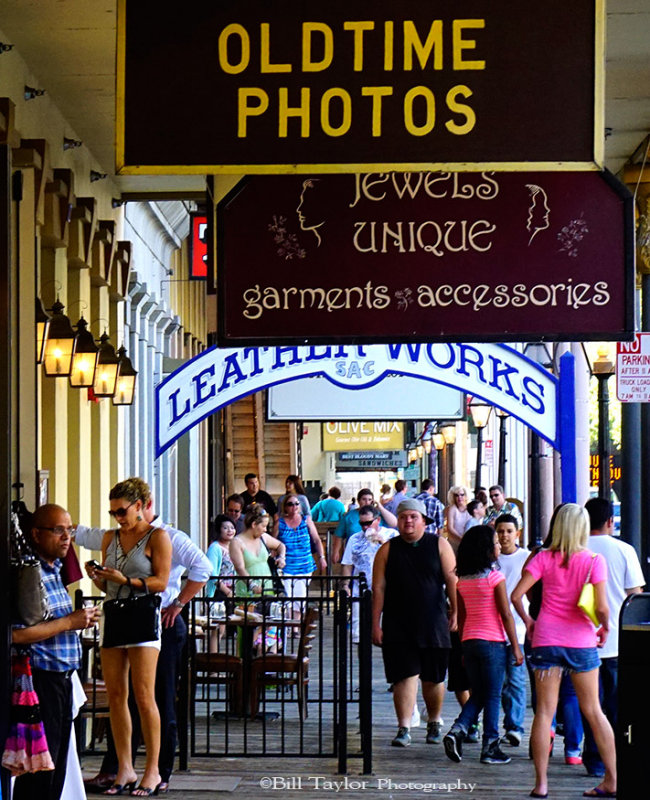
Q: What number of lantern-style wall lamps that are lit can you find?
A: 5